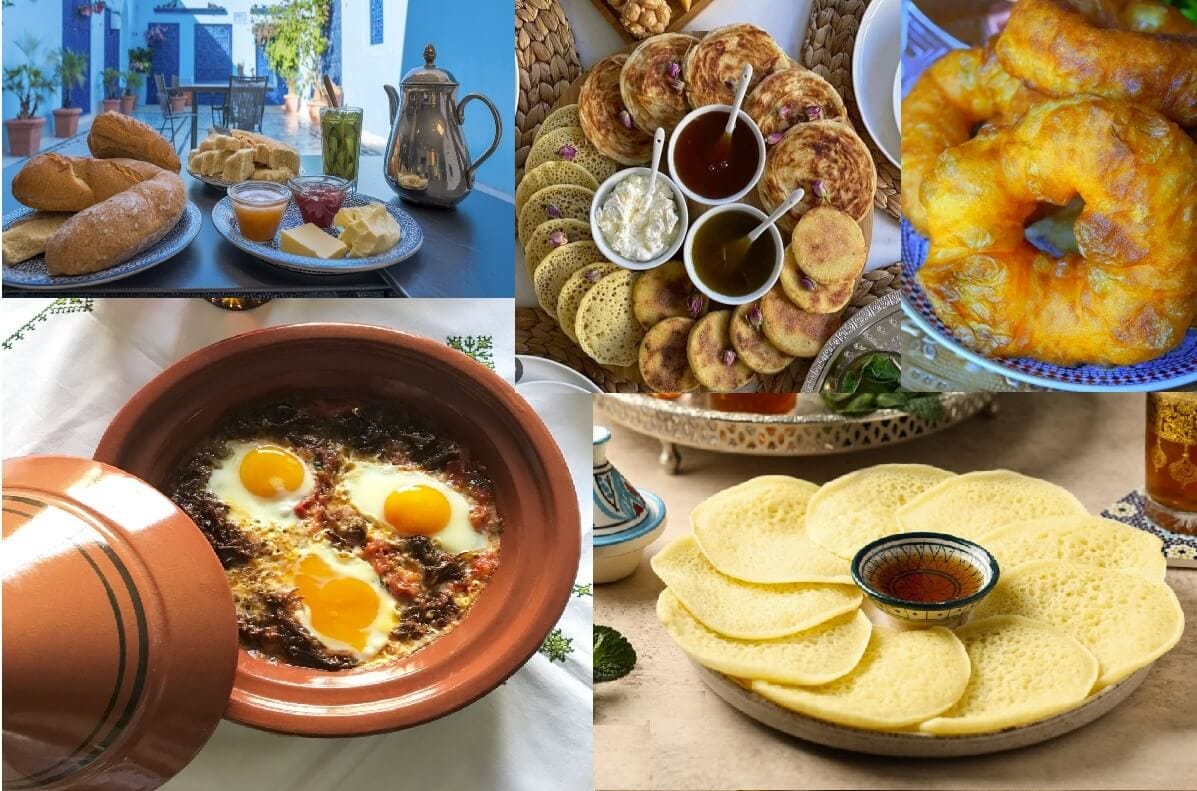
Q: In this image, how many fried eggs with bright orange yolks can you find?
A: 3